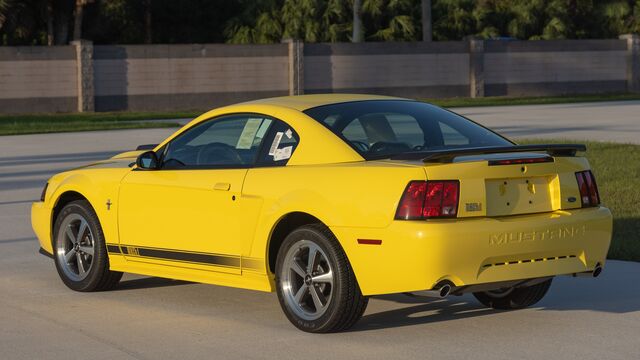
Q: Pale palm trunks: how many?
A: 2